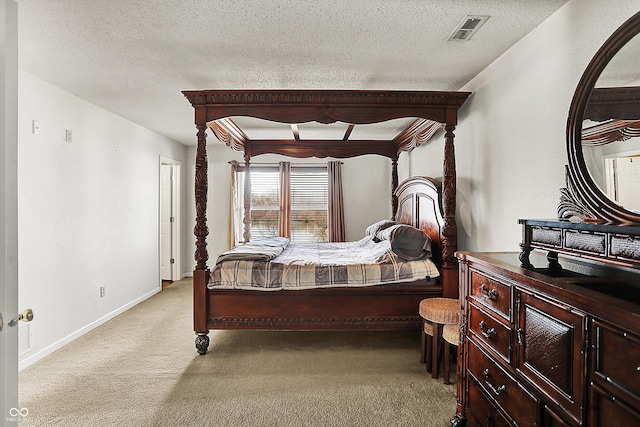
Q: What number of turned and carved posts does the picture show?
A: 4